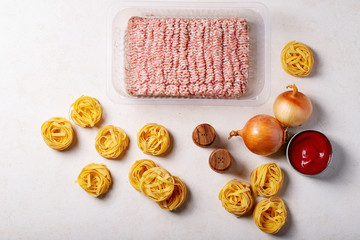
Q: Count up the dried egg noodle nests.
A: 12